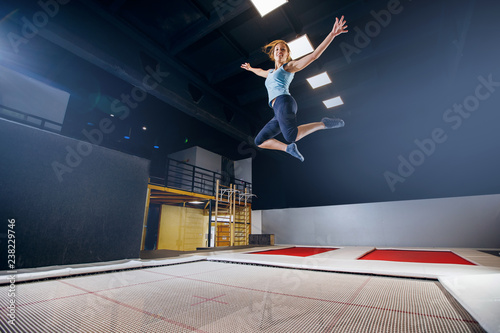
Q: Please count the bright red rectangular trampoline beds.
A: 2